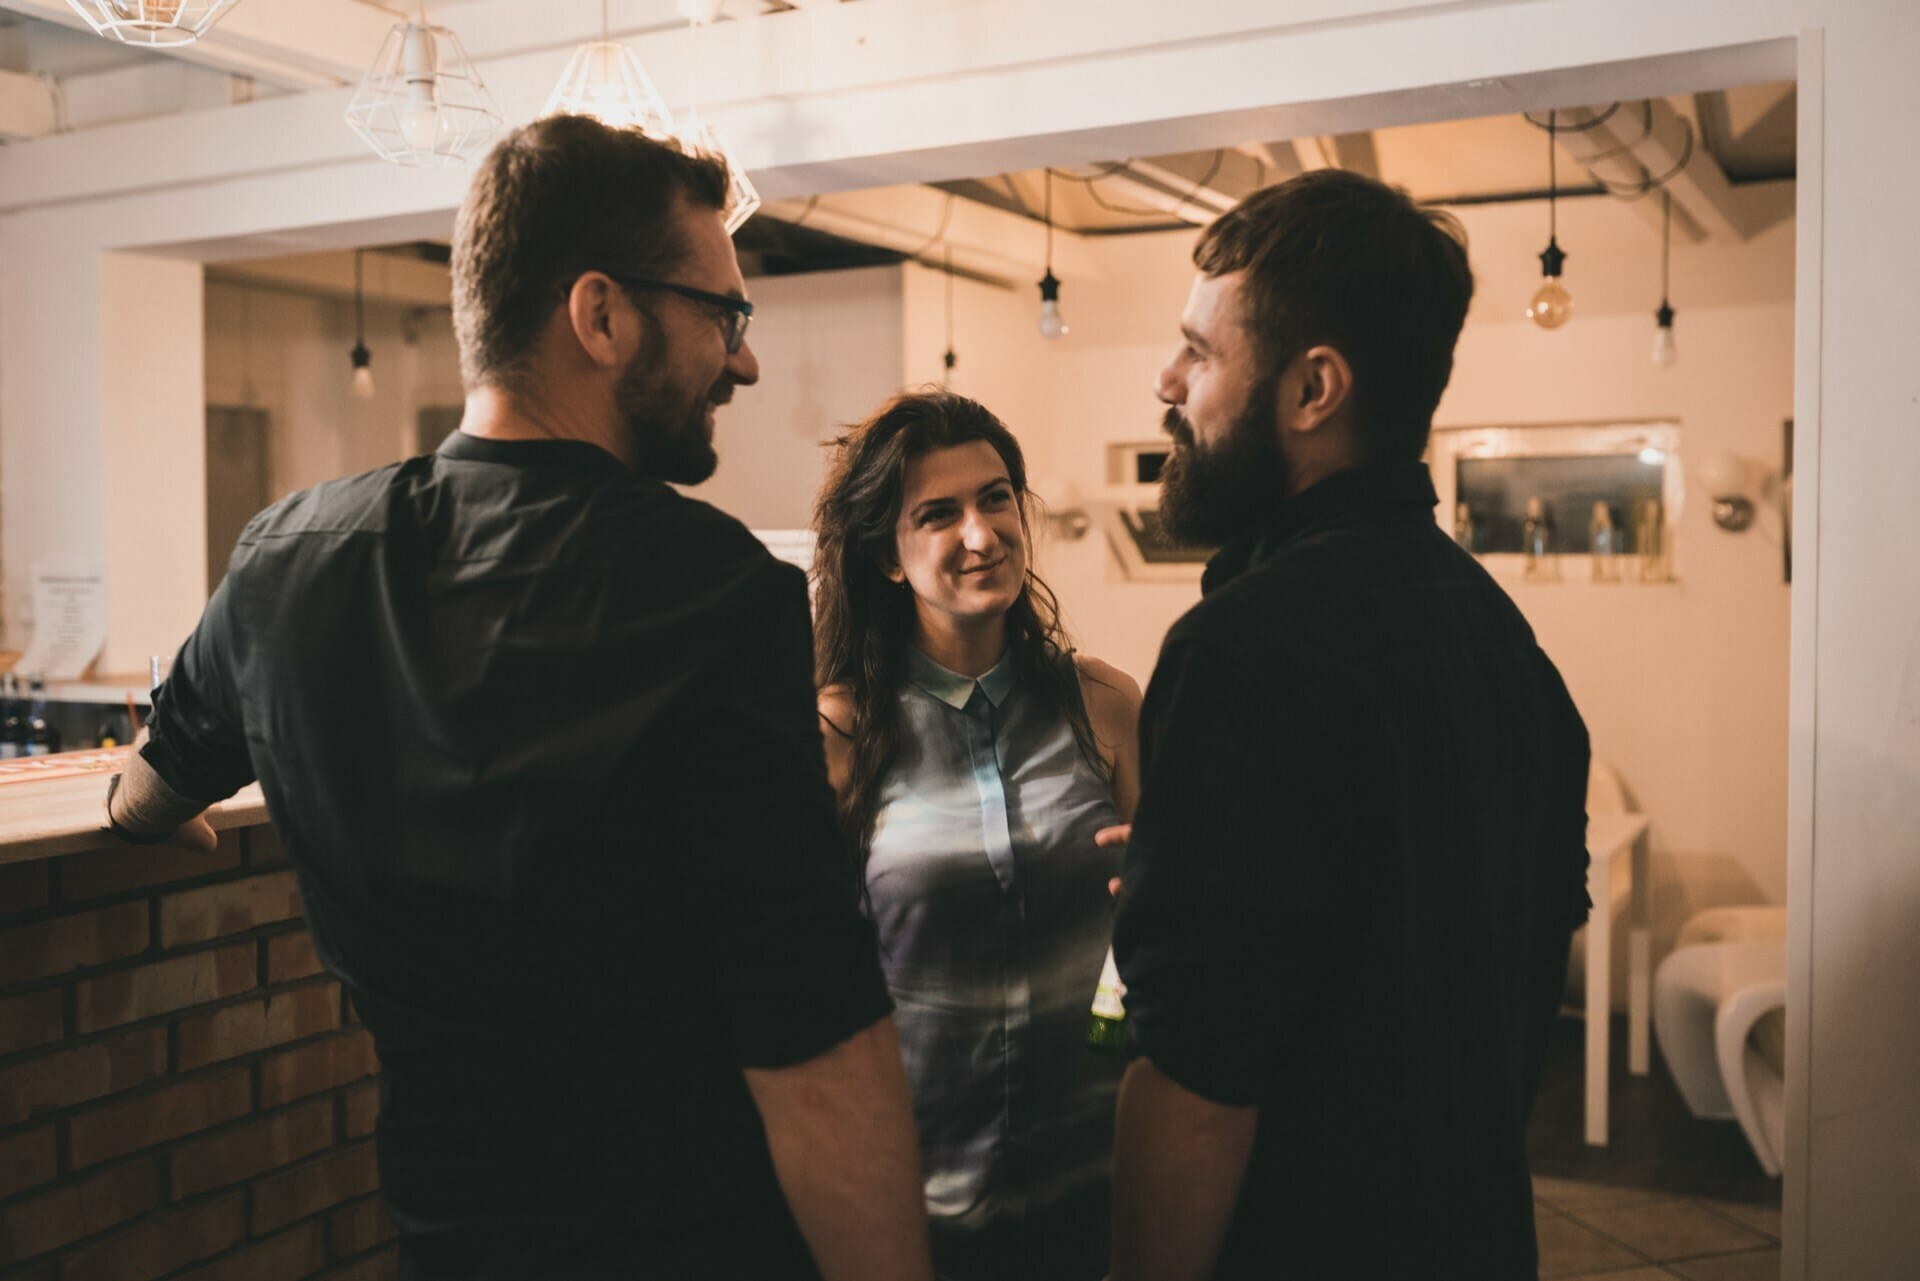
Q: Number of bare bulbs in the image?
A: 5